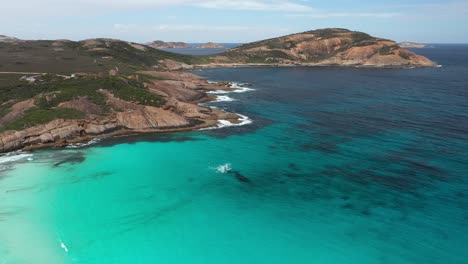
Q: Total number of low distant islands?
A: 3